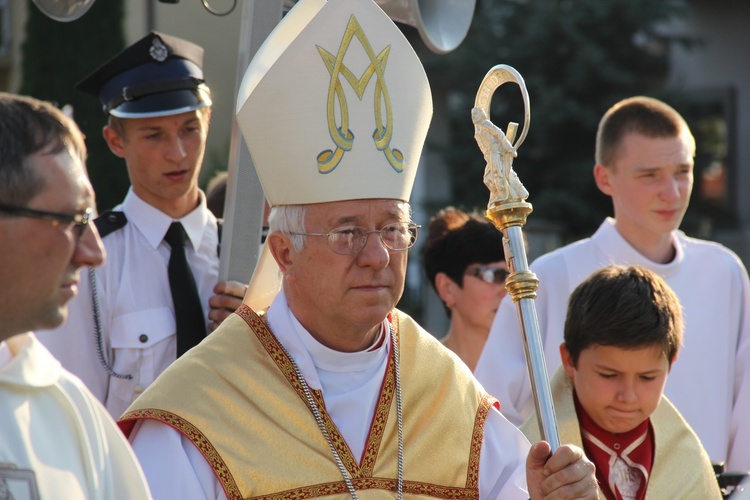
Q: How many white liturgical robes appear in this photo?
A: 3